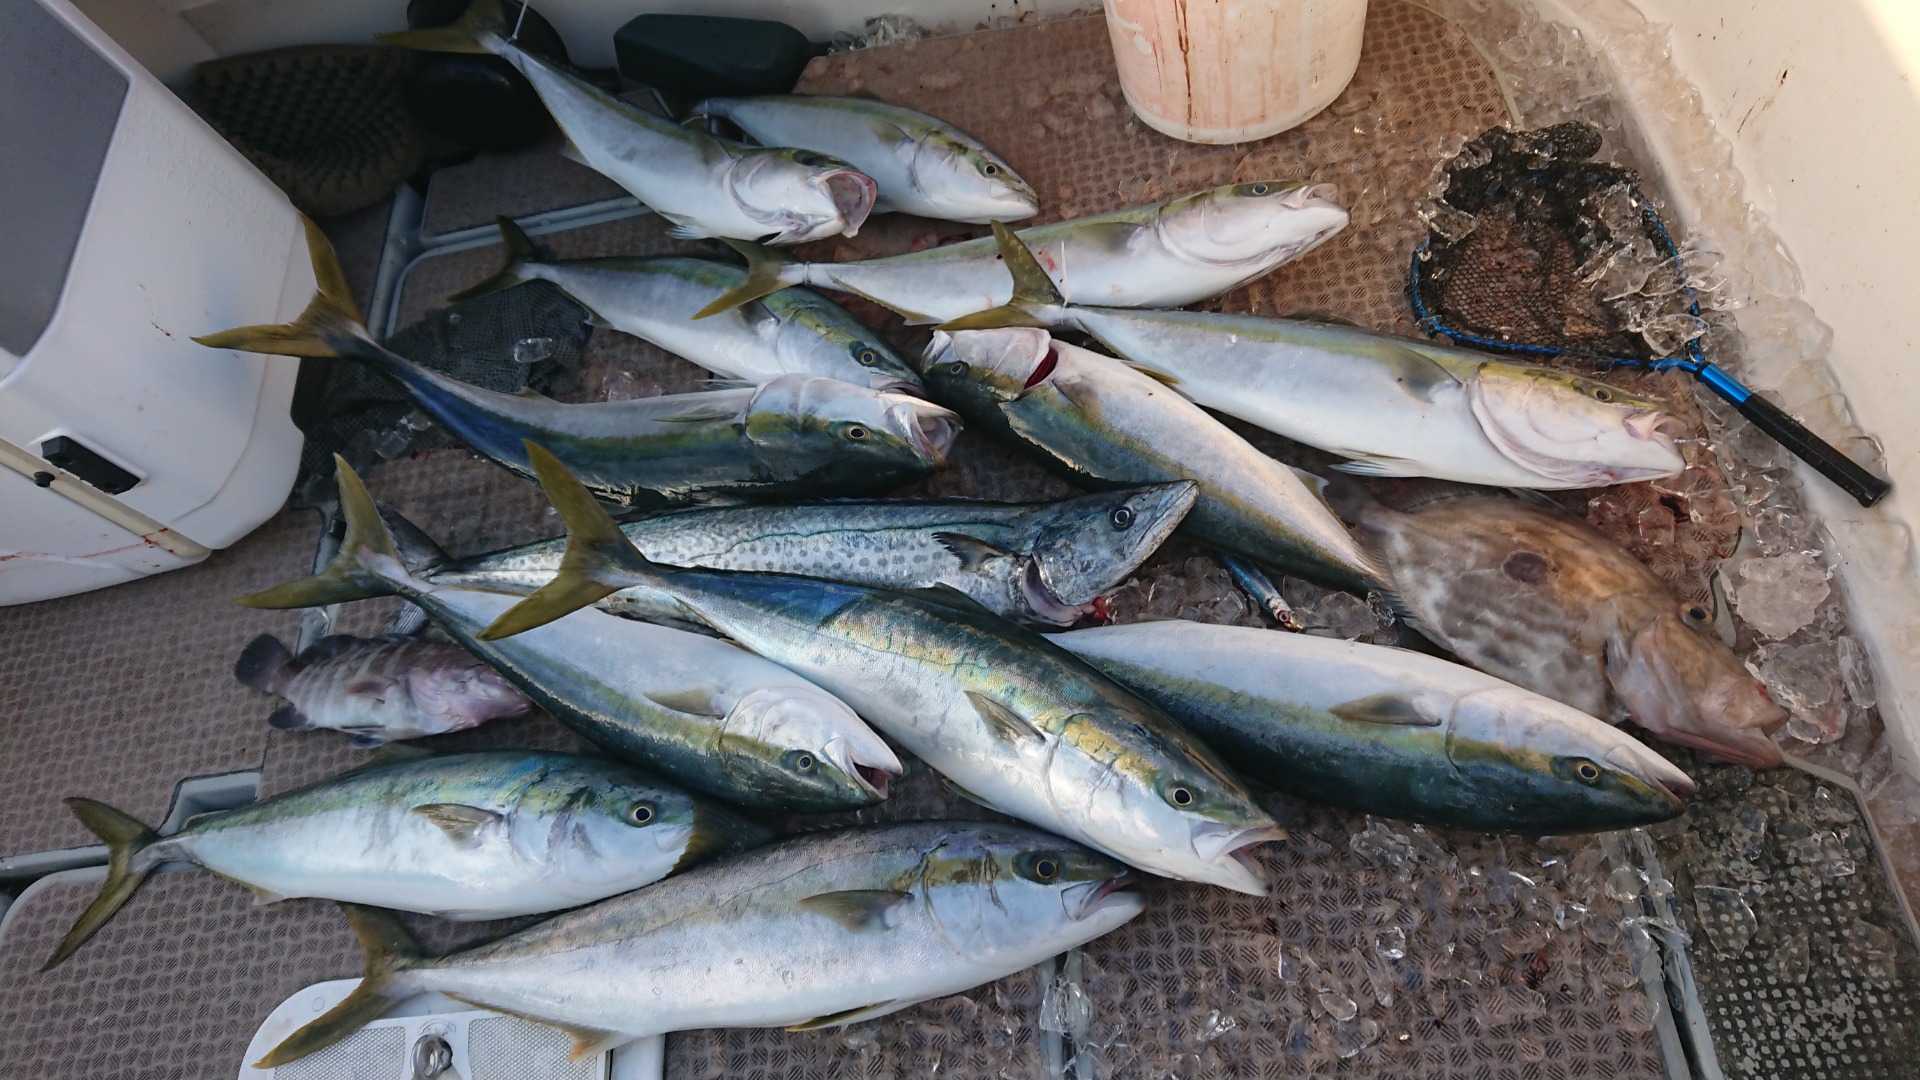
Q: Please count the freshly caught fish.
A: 15